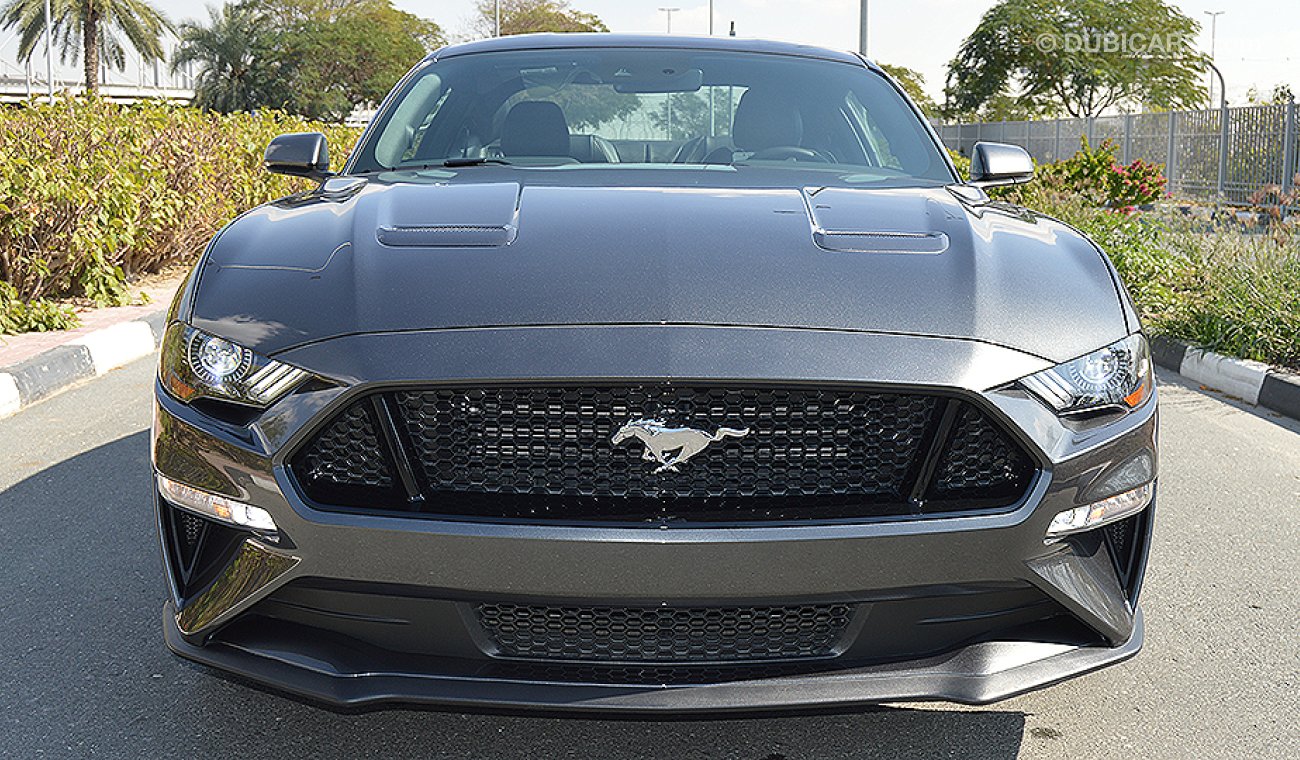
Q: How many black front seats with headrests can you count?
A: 2